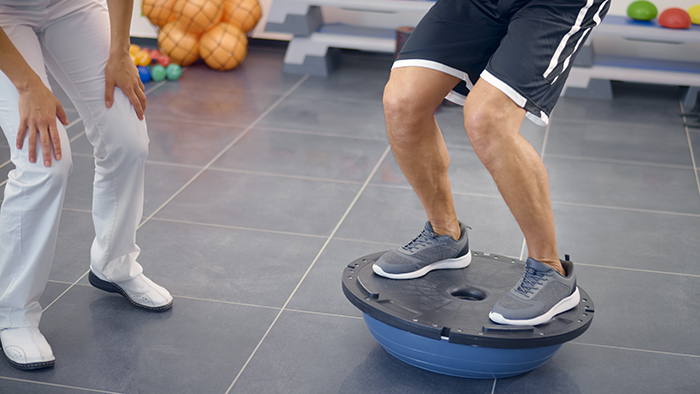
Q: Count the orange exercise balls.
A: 5